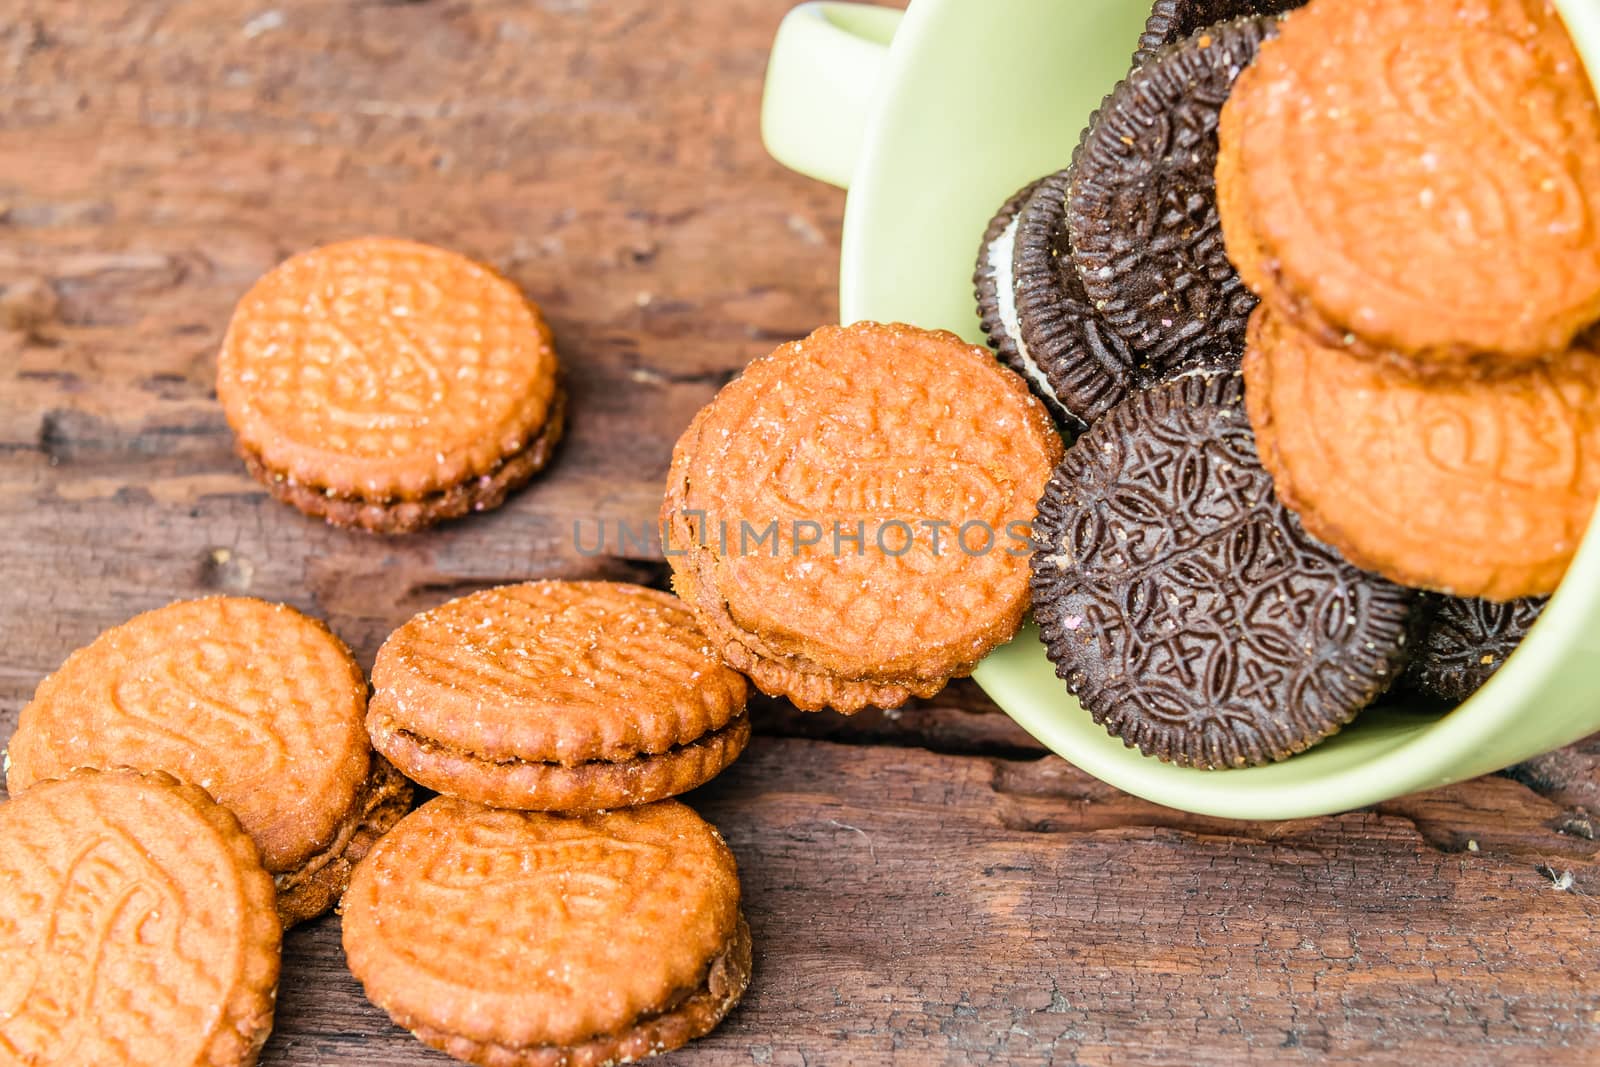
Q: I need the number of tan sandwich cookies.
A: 8